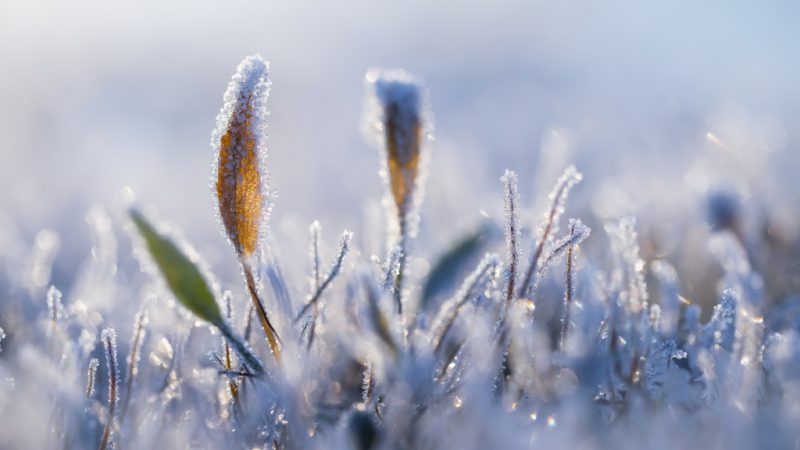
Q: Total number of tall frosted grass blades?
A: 2